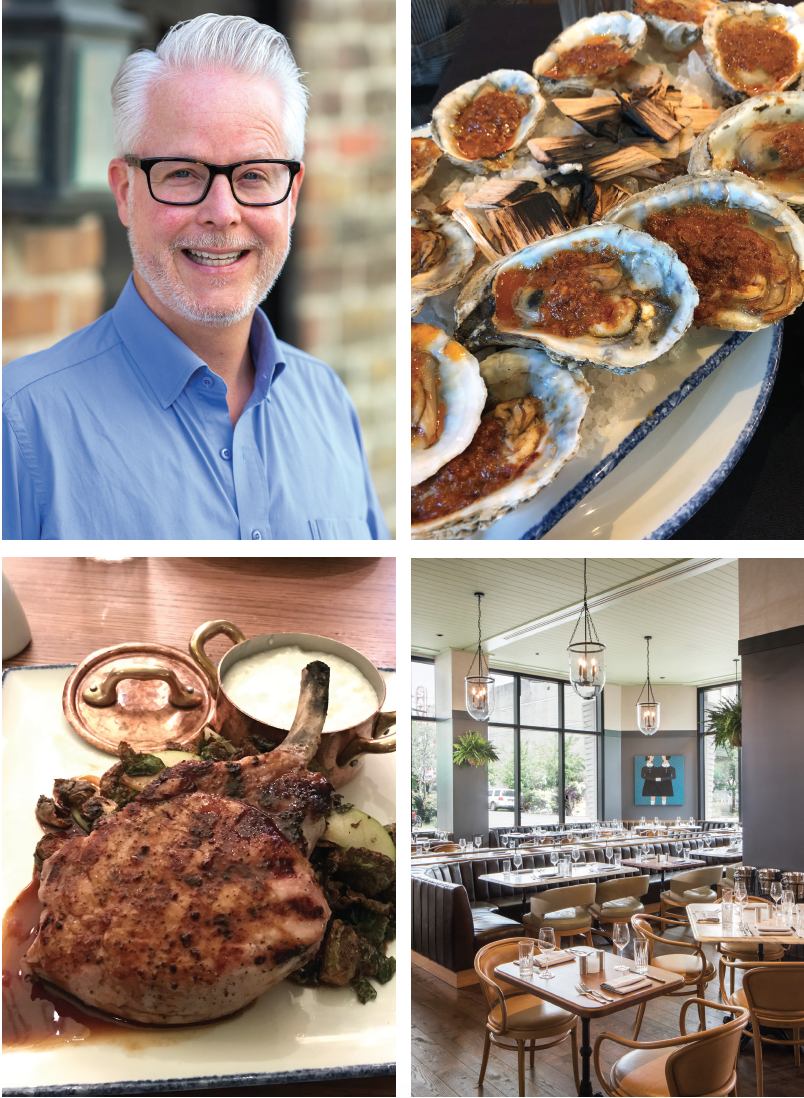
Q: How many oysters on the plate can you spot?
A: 11